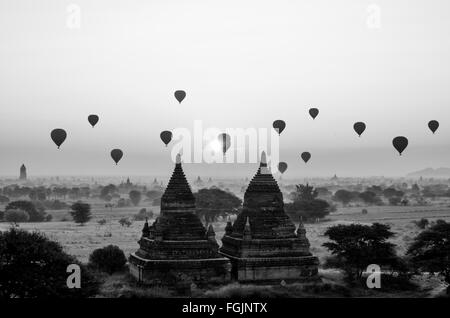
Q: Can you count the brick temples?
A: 2